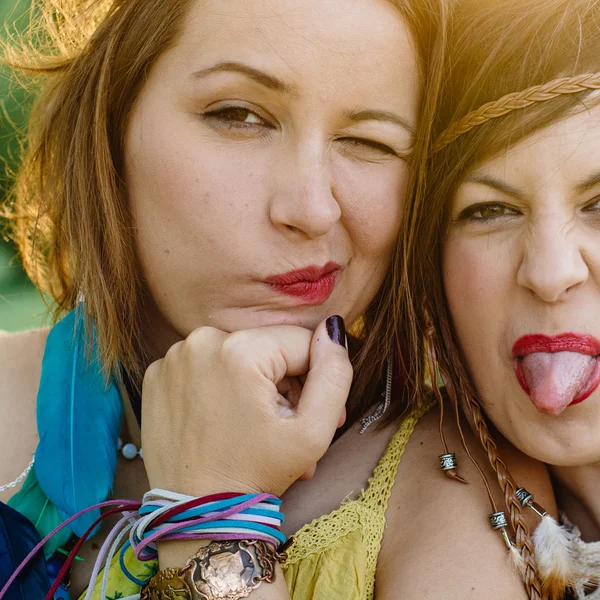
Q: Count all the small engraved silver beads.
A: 3